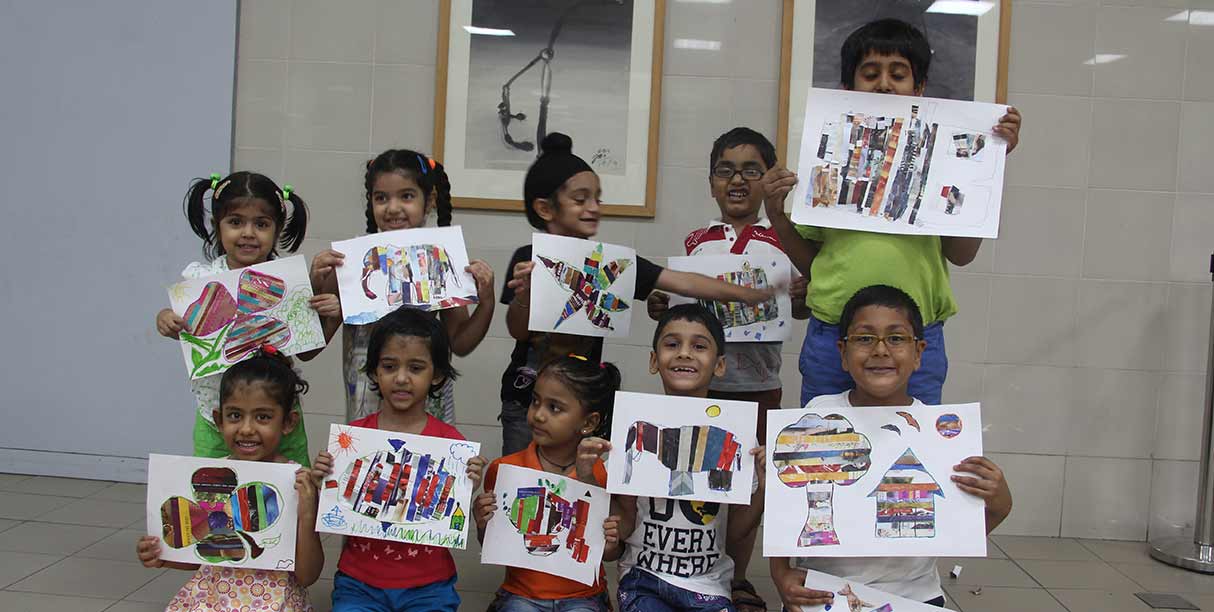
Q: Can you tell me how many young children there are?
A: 10